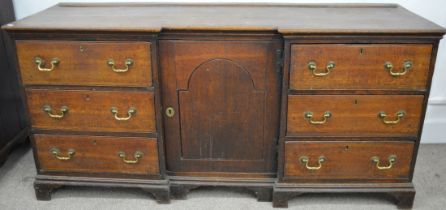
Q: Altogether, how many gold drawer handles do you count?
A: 12